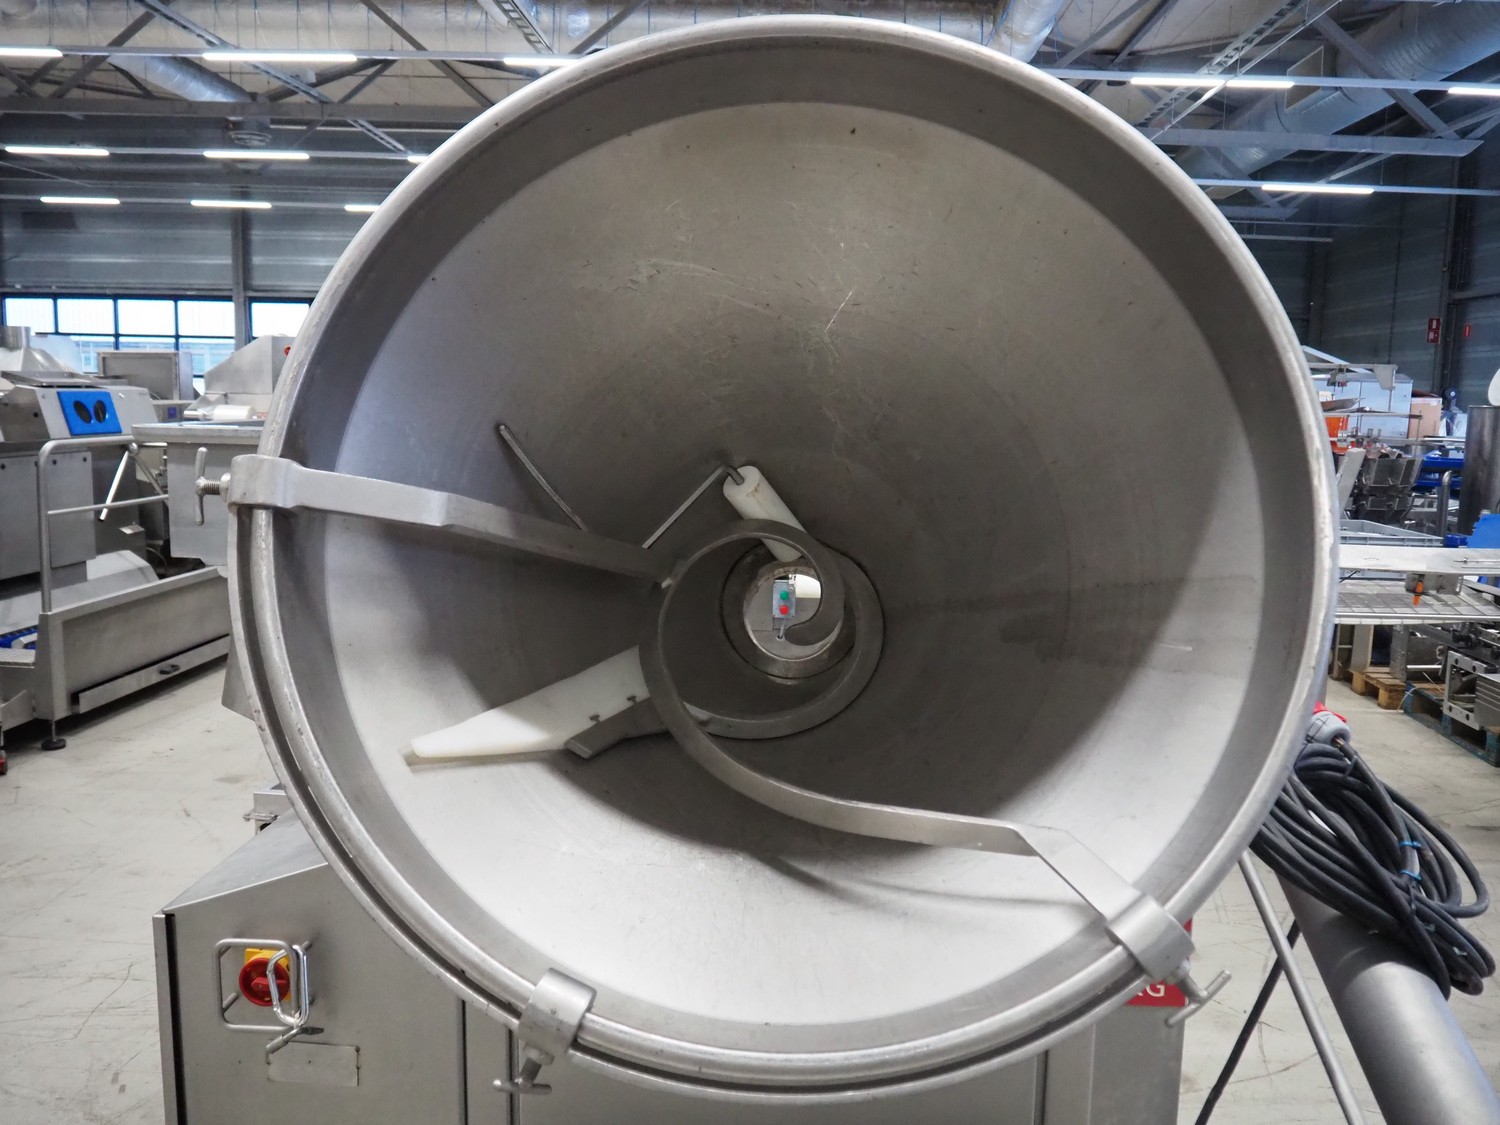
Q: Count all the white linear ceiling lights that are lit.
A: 12